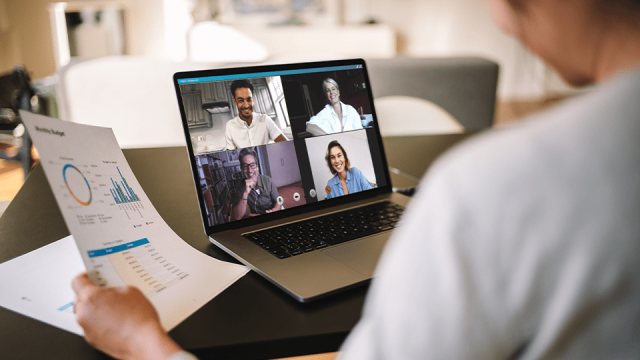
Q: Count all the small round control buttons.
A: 4